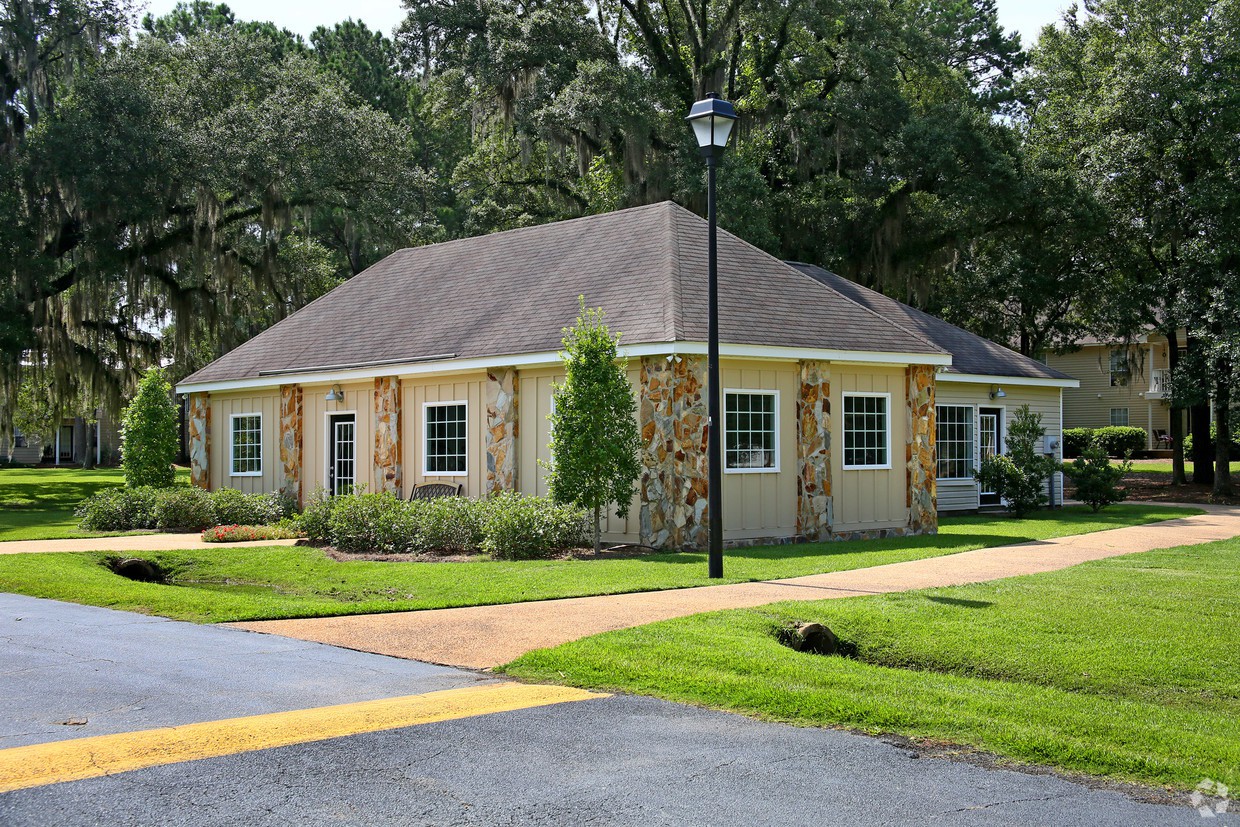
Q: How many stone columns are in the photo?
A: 7